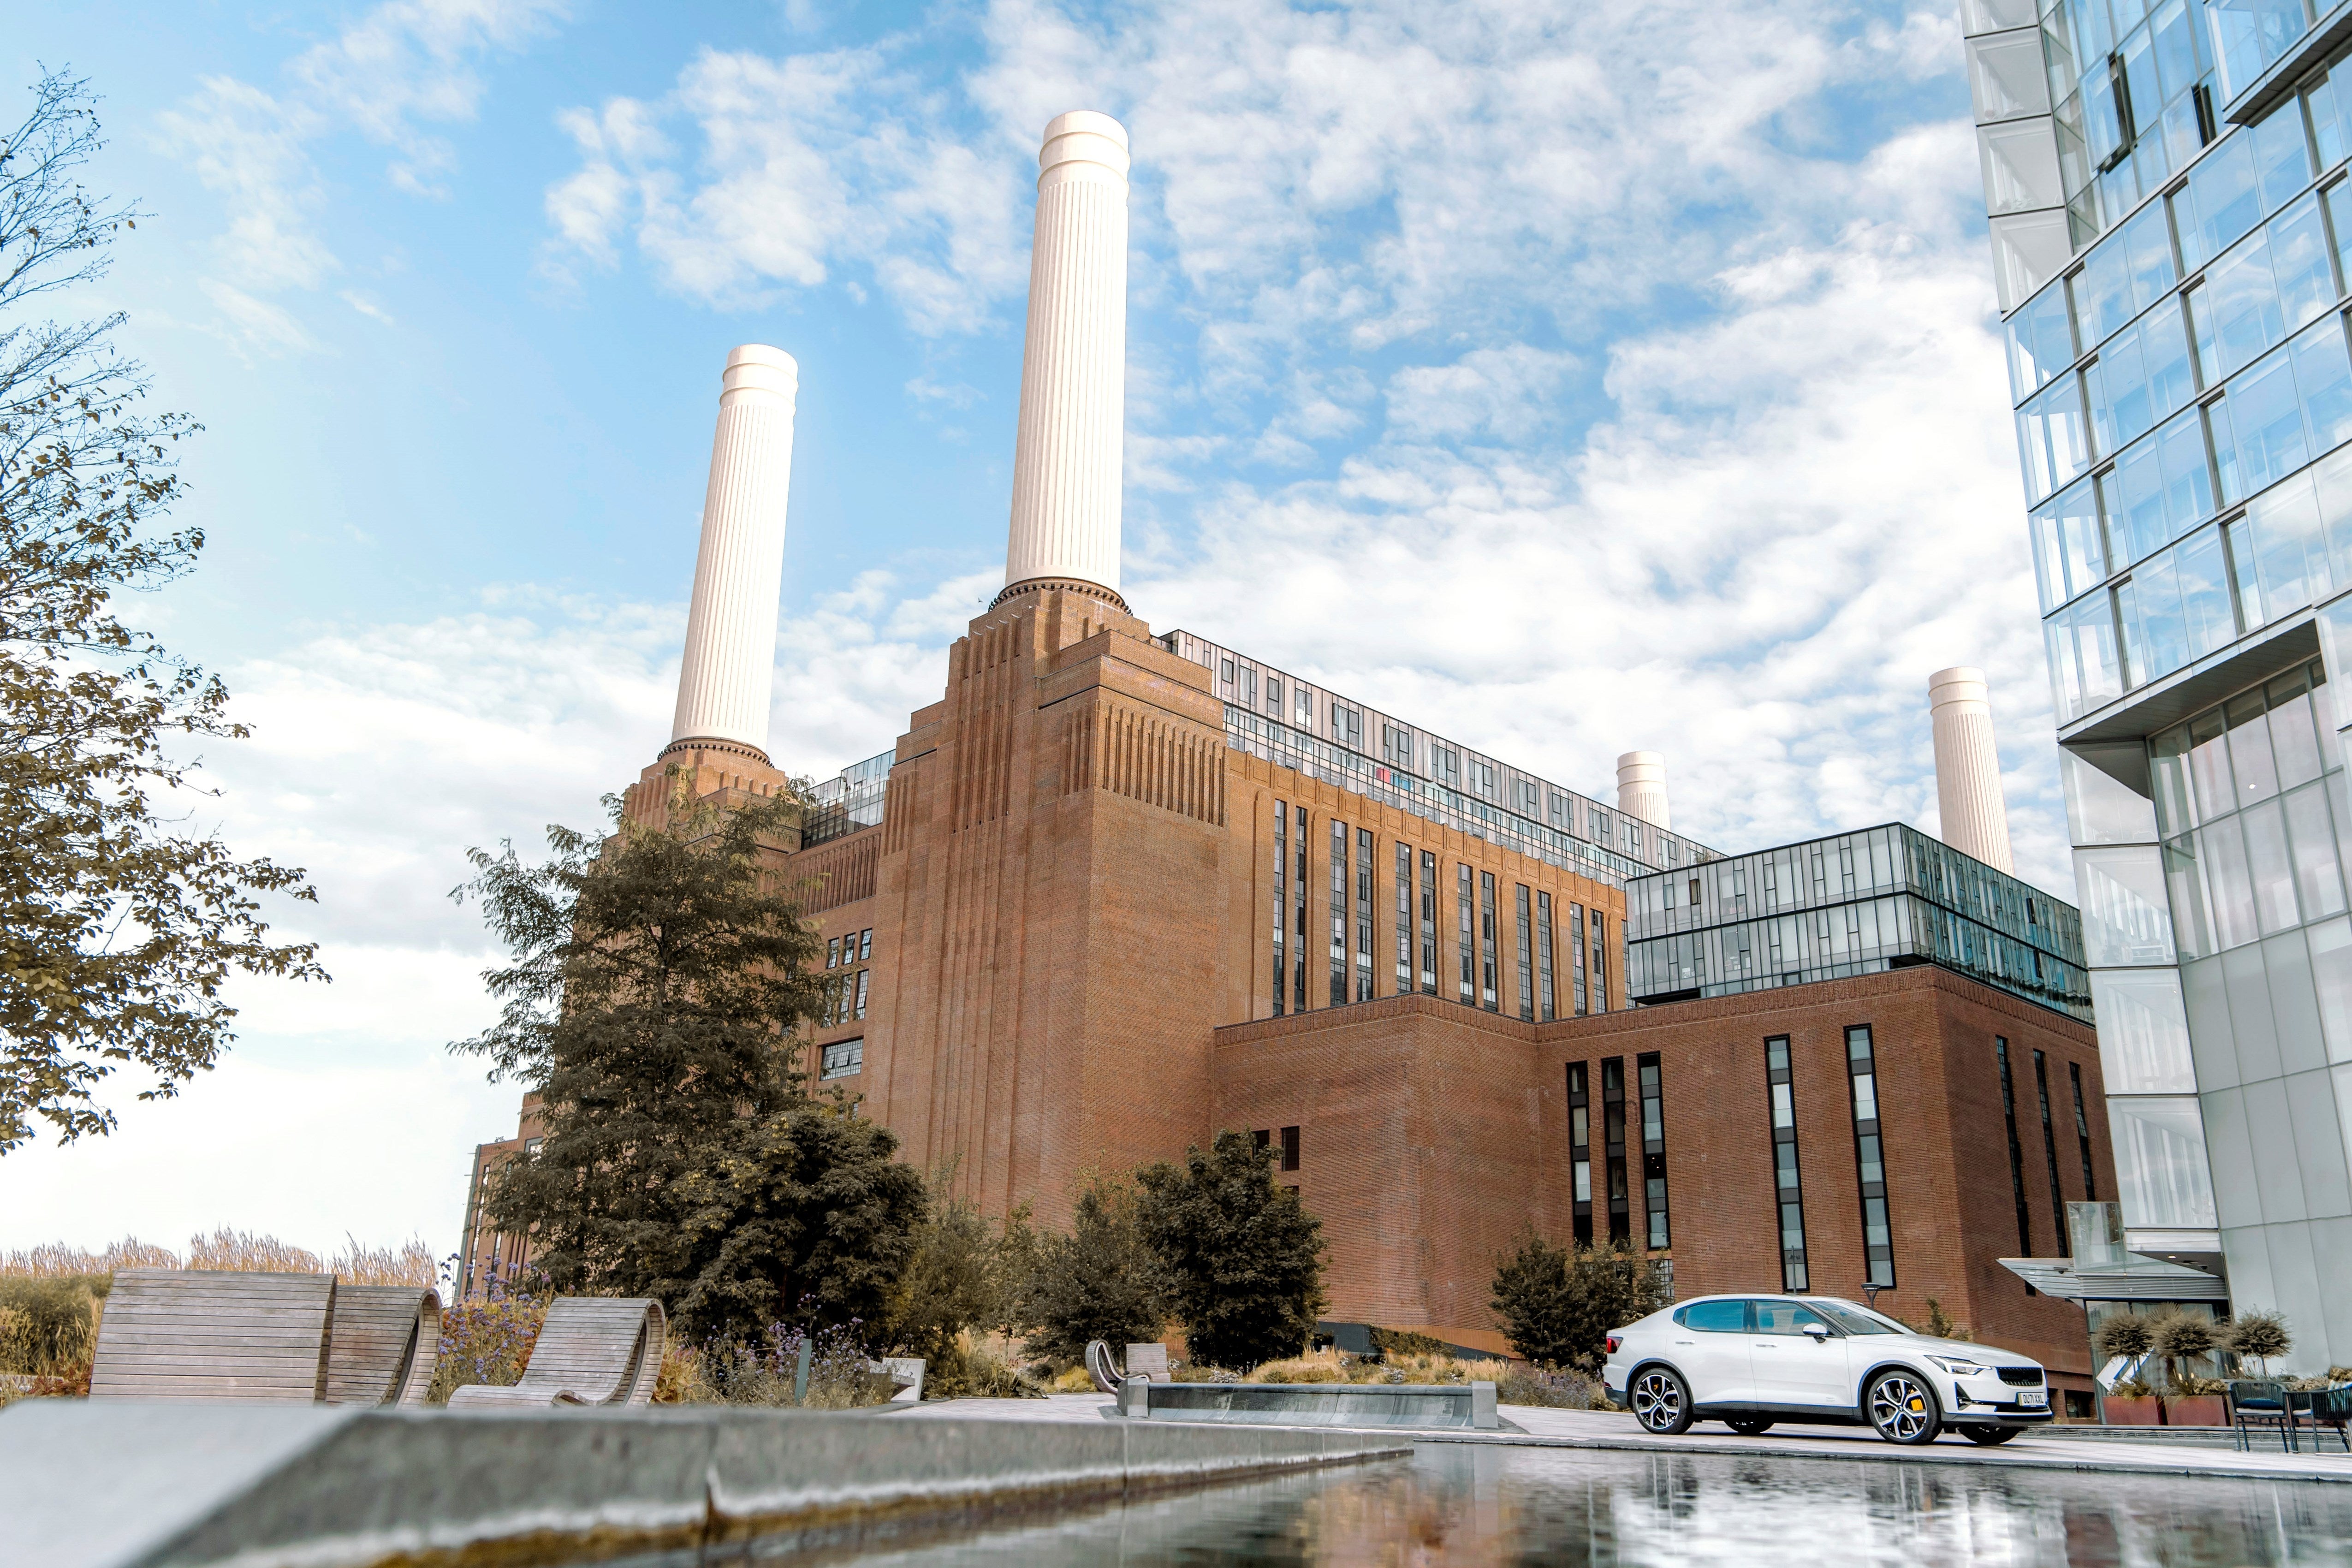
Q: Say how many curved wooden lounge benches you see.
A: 5